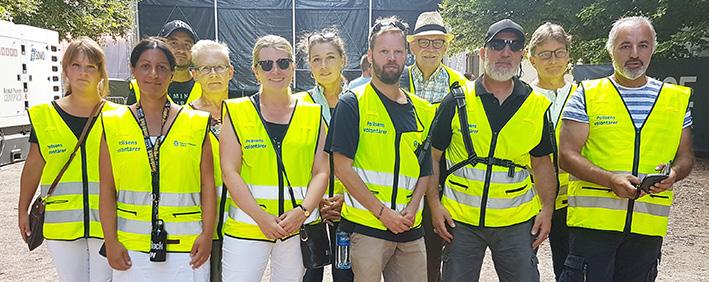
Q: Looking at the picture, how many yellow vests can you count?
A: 11